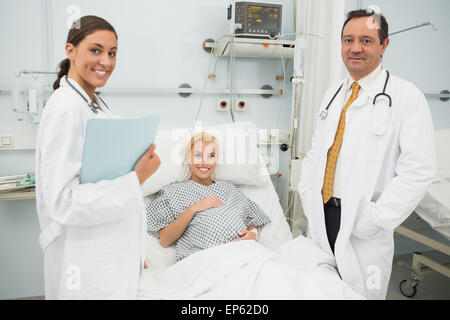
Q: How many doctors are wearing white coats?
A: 2